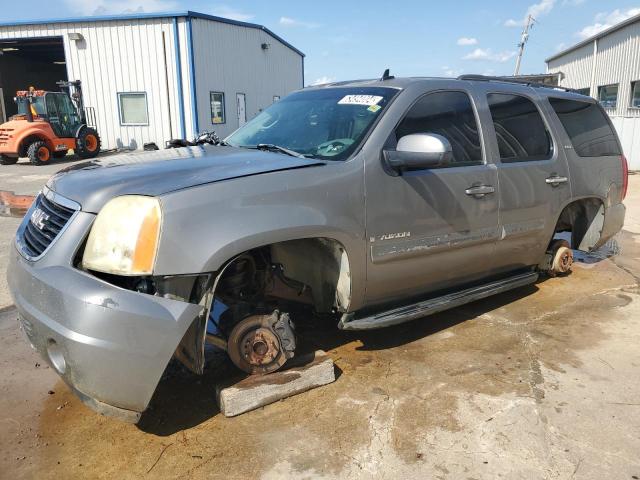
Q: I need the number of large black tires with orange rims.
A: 2